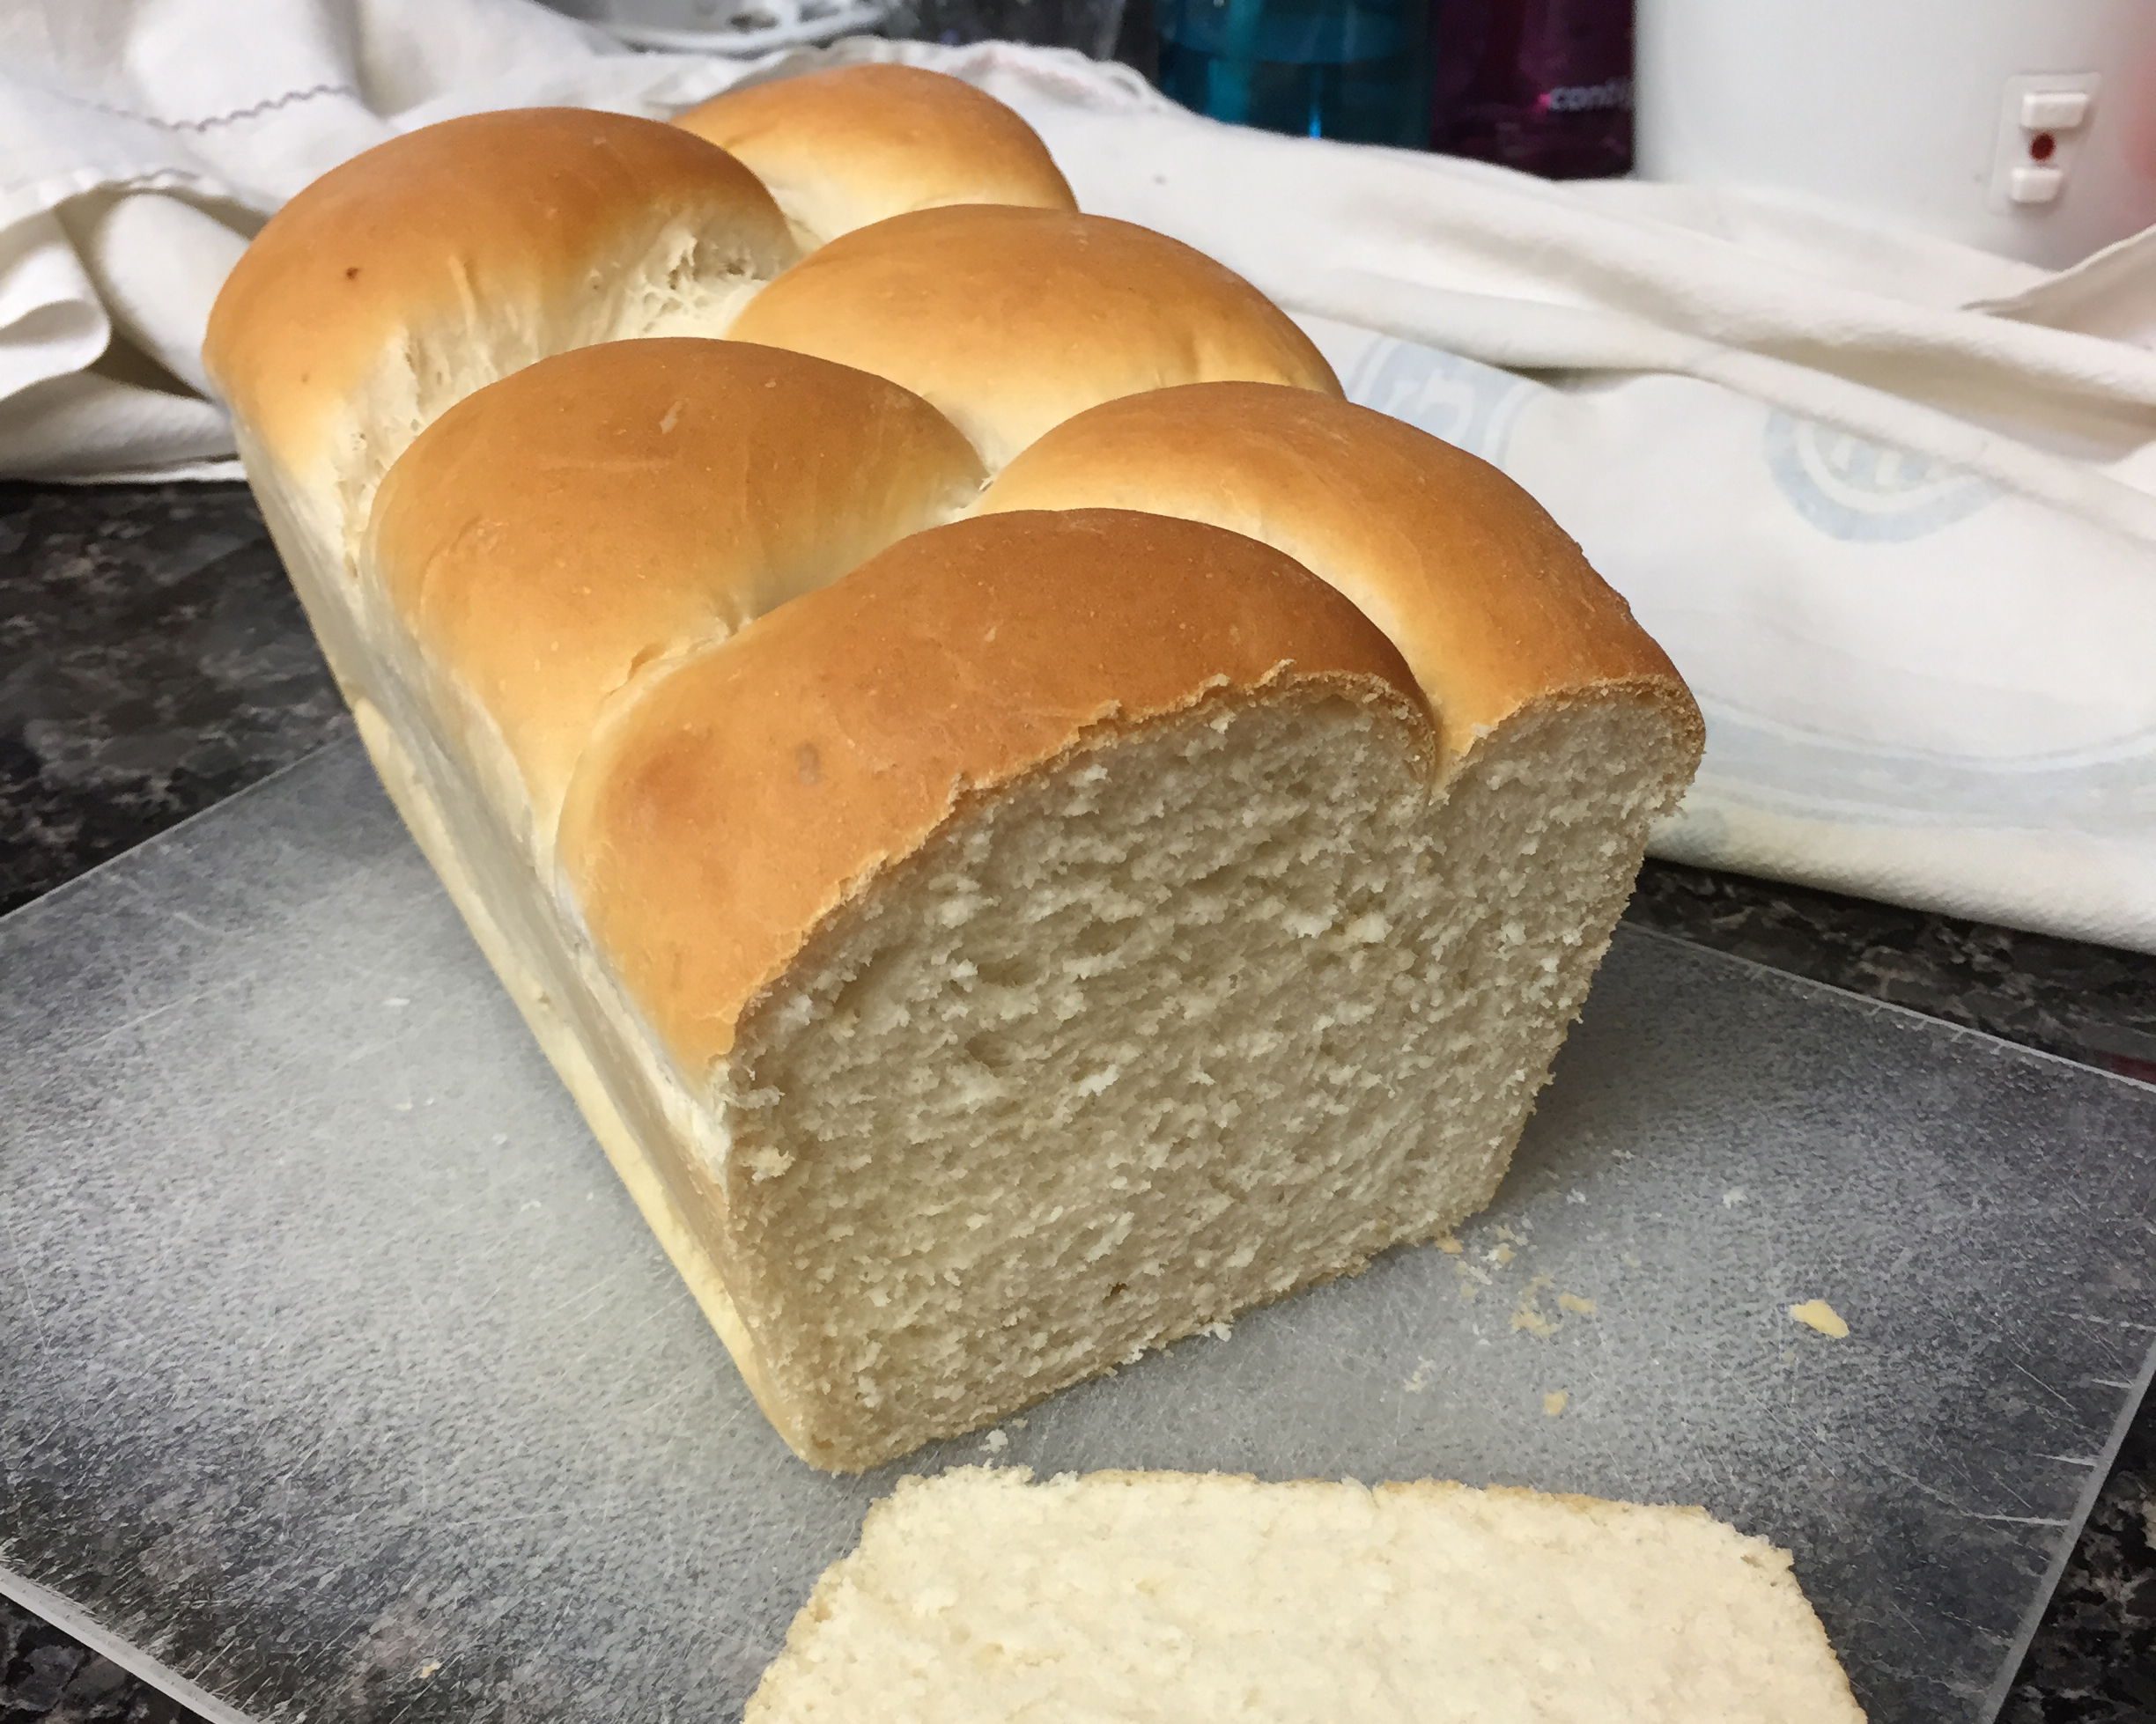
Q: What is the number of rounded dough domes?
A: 6